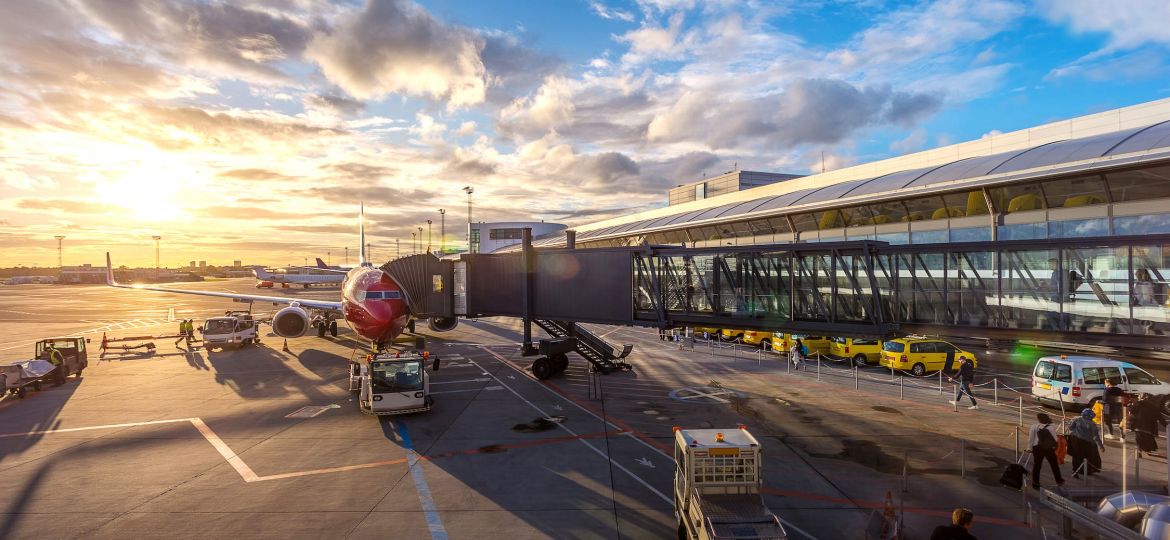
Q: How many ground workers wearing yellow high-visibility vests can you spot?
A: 3